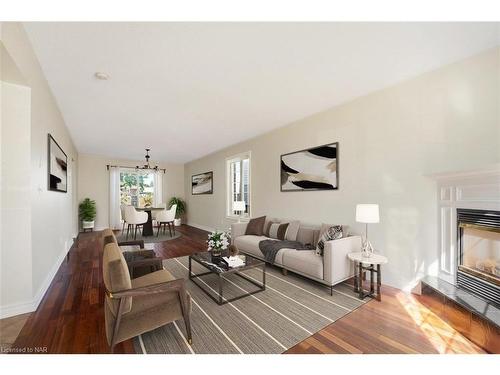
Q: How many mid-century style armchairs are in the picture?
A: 2